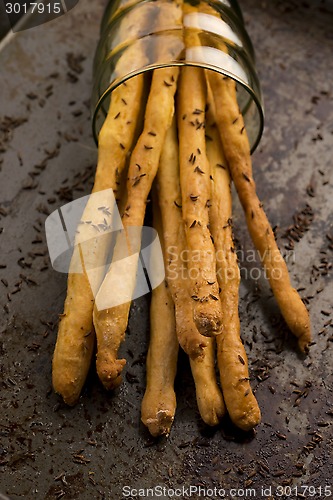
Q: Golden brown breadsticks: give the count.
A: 8